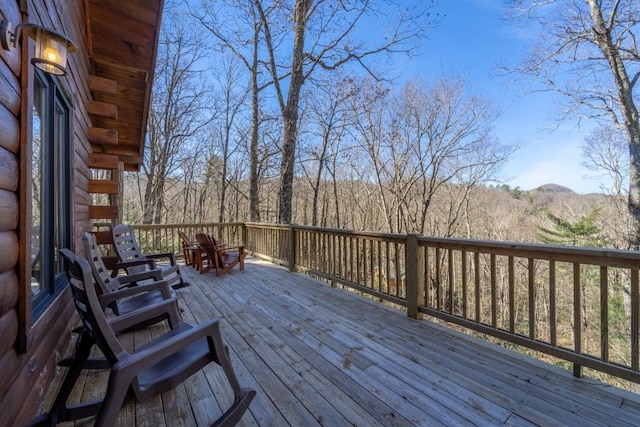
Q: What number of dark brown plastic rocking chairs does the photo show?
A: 3